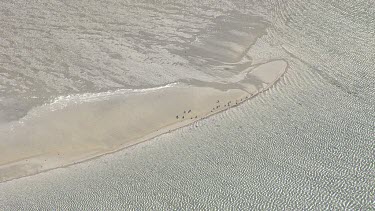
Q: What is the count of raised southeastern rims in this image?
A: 1